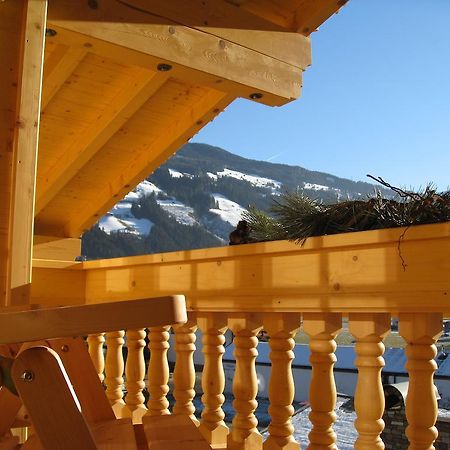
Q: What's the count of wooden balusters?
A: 11